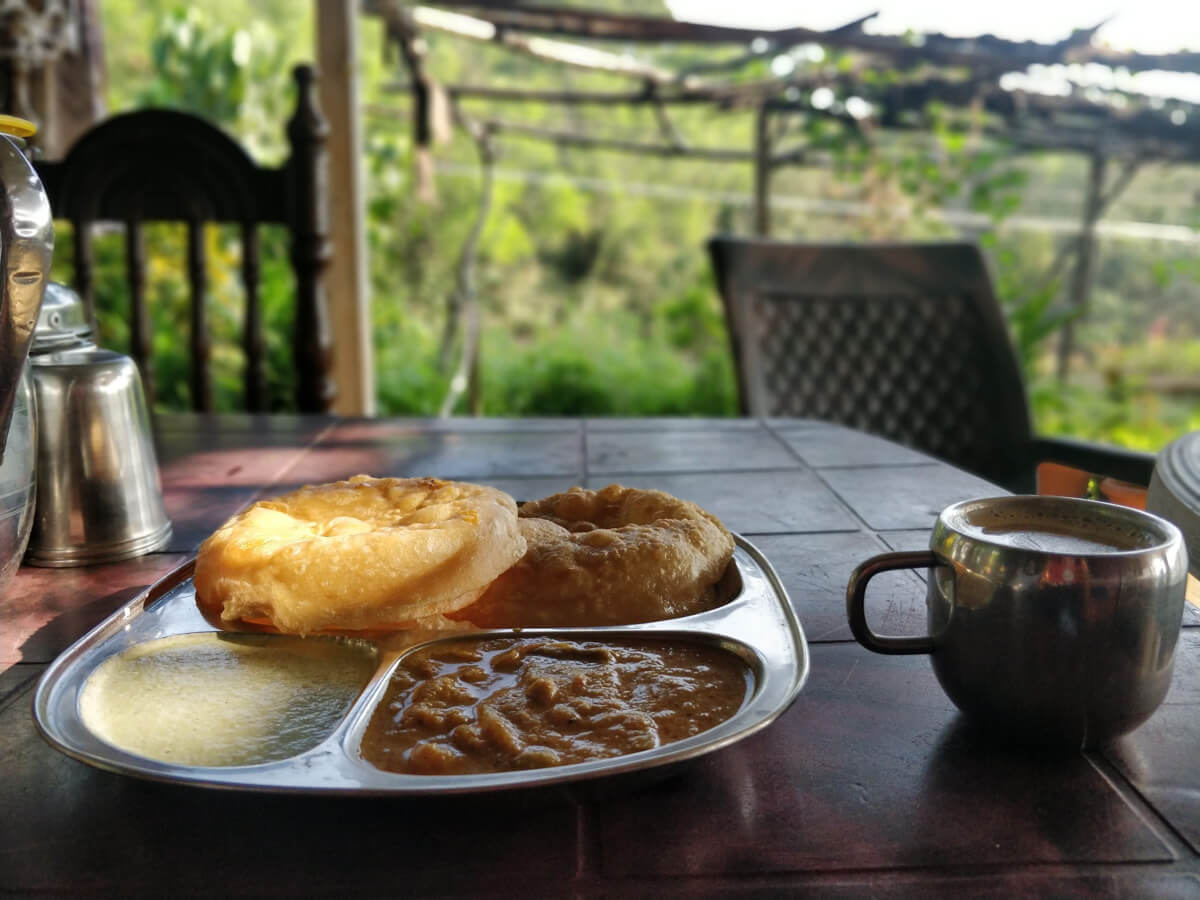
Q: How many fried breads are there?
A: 2